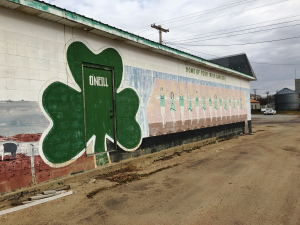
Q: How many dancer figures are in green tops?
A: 14